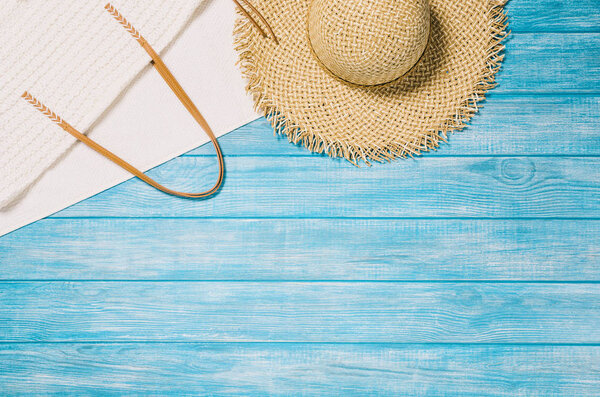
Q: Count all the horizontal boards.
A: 7